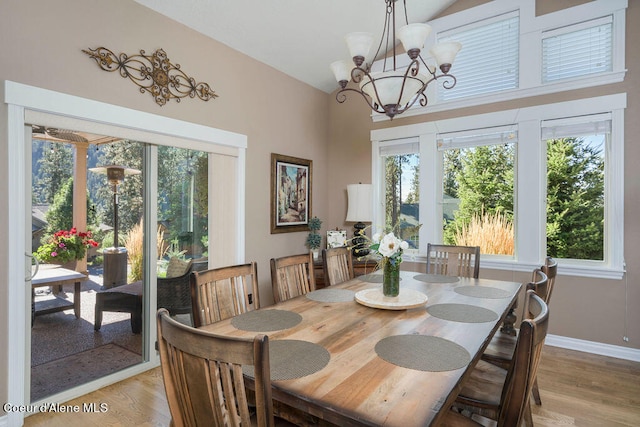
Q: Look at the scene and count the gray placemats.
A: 8